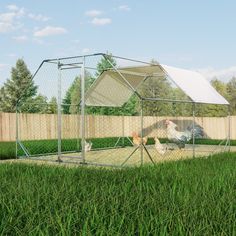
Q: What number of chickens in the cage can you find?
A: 4